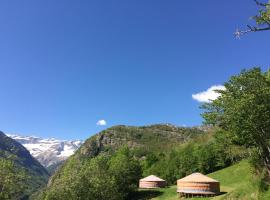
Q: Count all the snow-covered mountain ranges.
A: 1